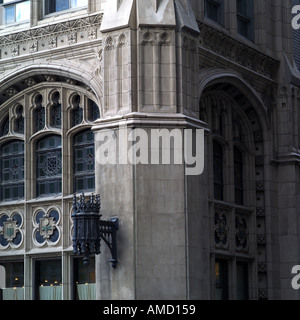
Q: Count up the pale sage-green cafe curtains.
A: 3